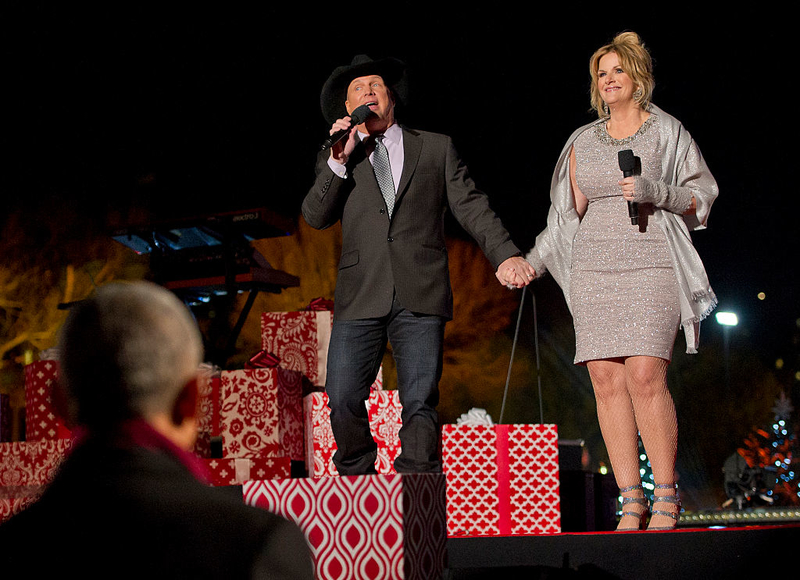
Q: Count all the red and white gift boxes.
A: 9